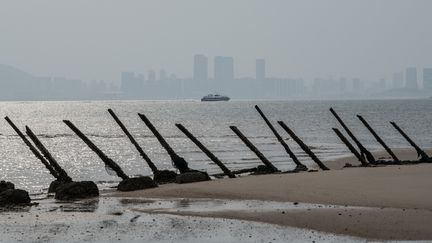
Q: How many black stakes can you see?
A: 13